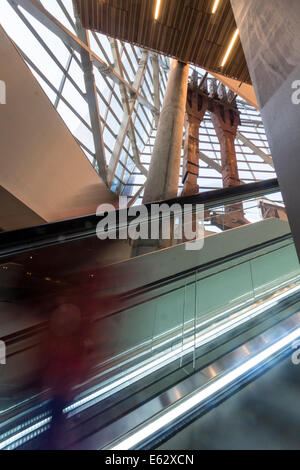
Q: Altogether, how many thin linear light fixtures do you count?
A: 3